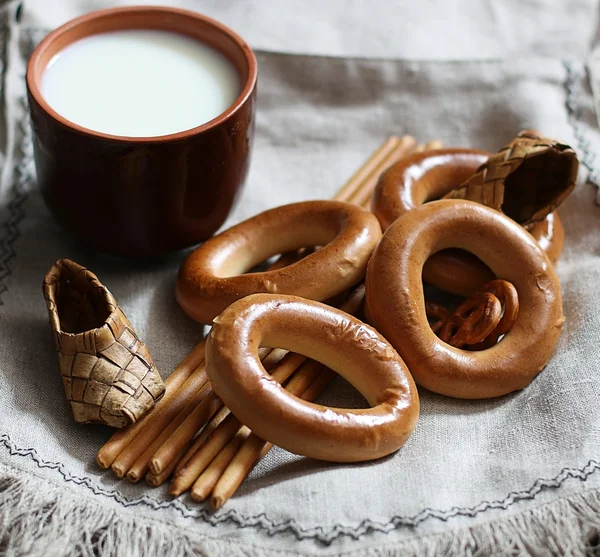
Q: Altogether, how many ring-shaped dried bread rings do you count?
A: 4